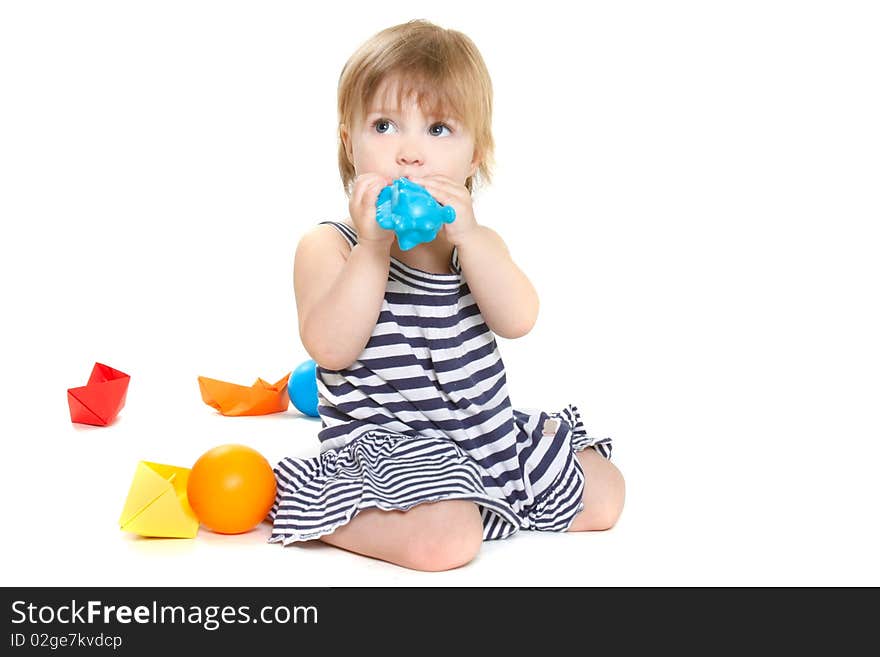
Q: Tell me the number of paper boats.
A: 3